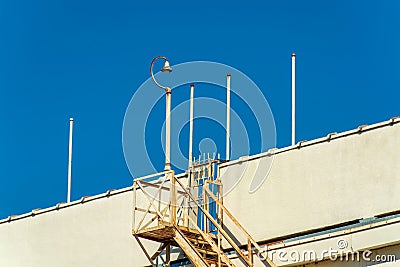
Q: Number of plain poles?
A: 4